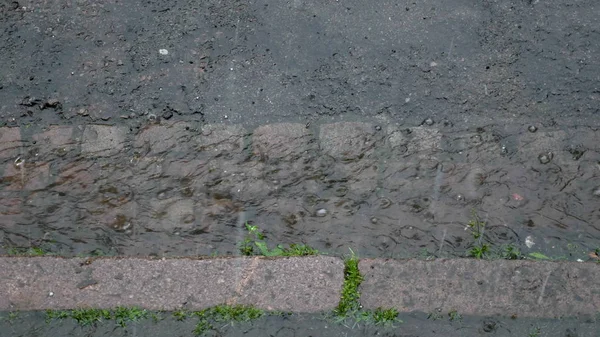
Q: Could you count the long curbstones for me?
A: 2